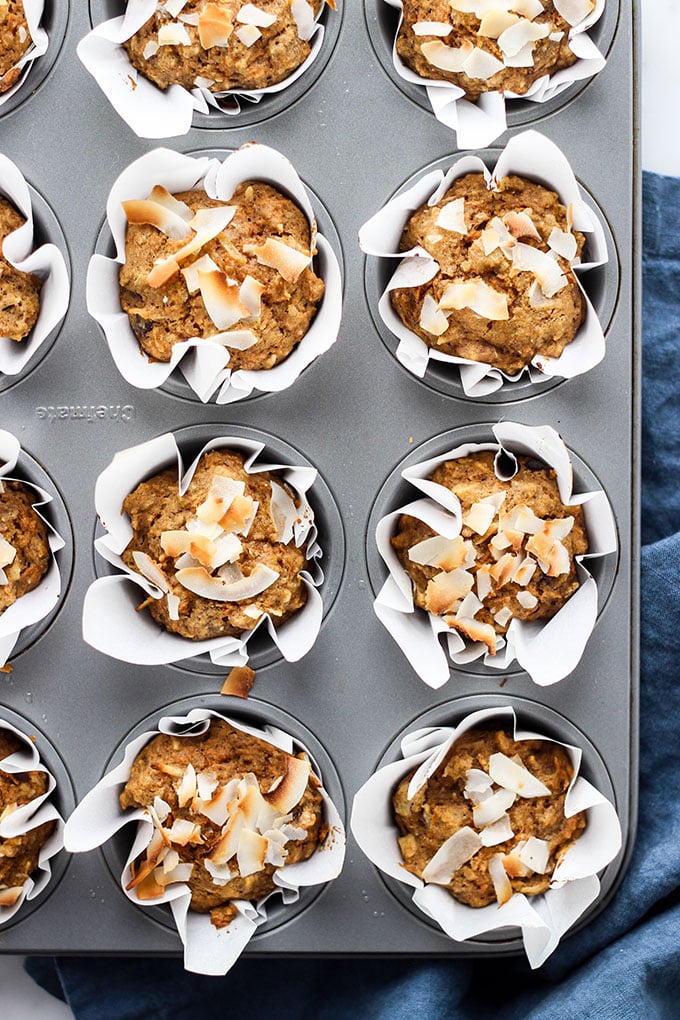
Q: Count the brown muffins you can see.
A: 12